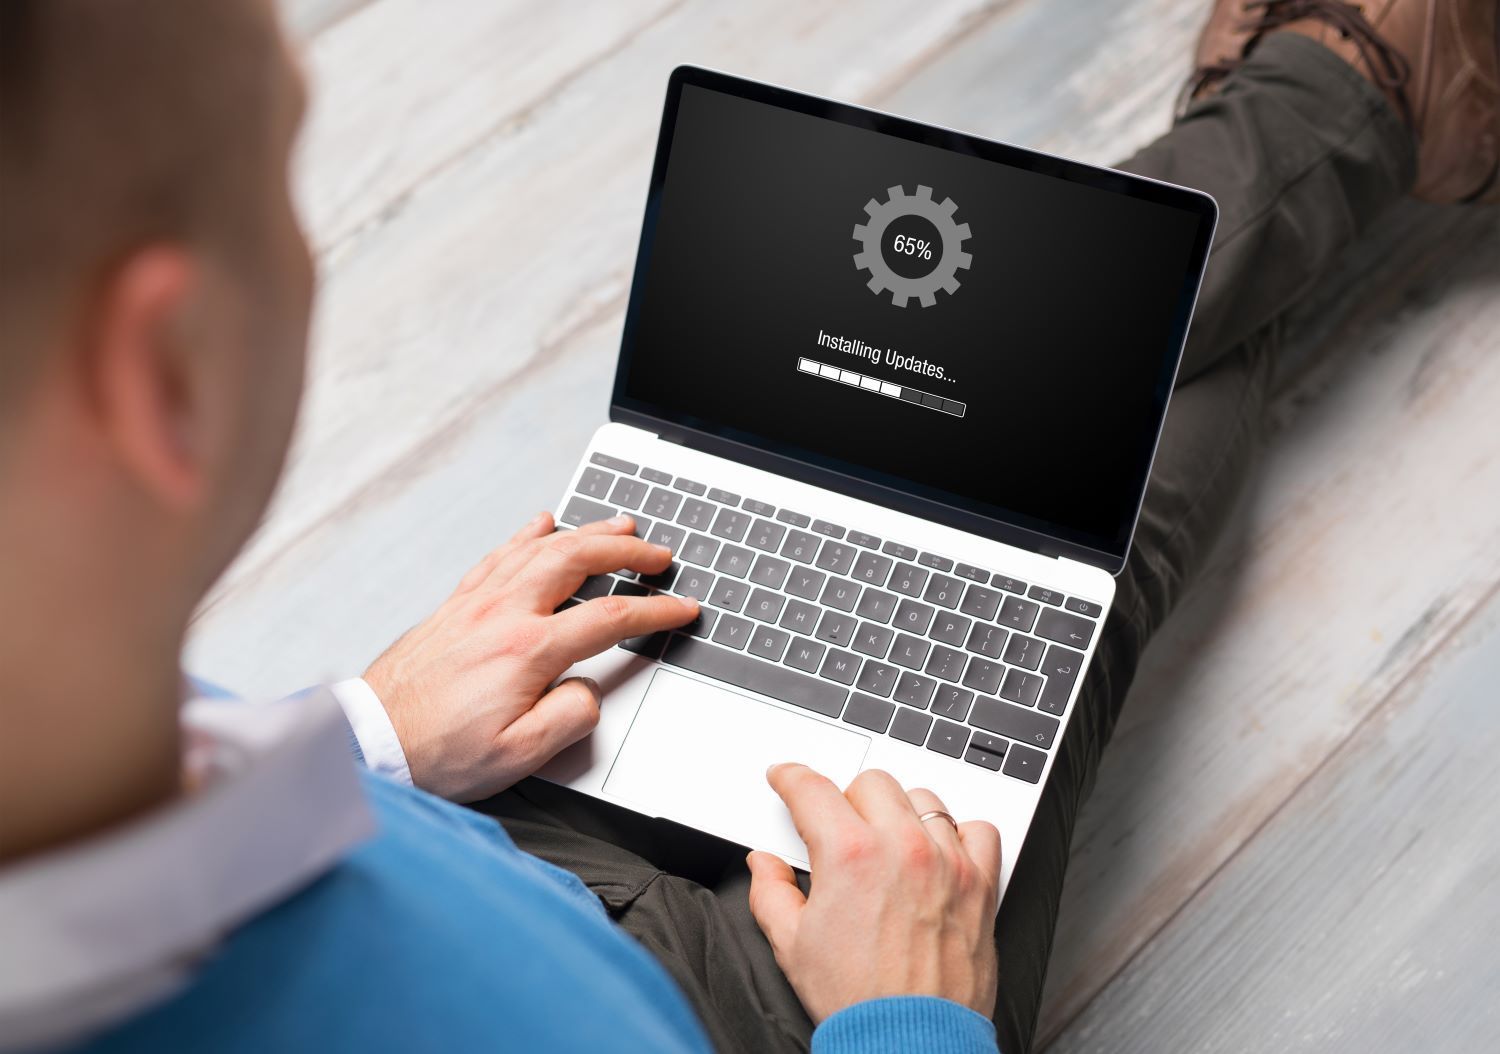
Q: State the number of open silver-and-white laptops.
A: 1